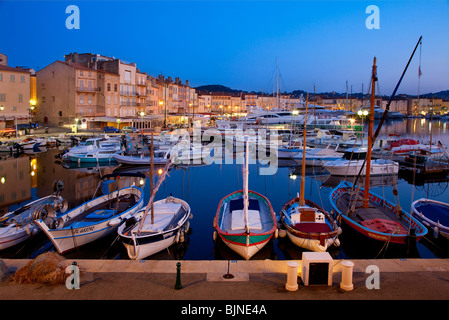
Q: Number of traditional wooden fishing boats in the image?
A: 7